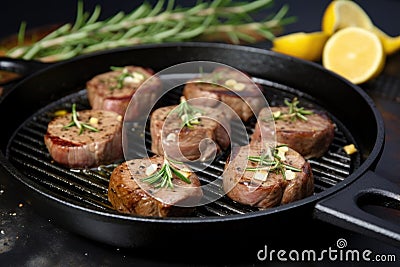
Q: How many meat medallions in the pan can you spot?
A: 7